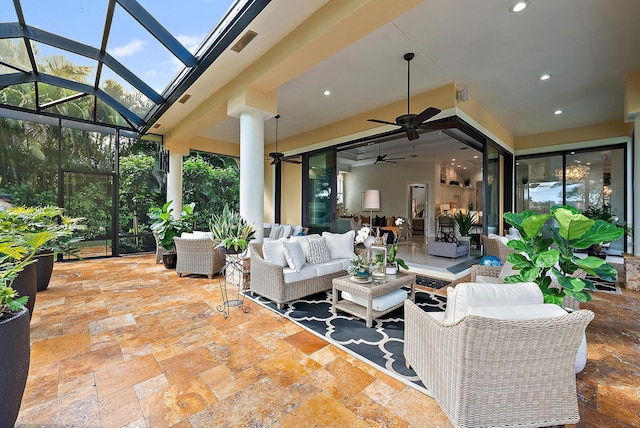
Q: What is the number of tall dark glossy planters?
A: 3